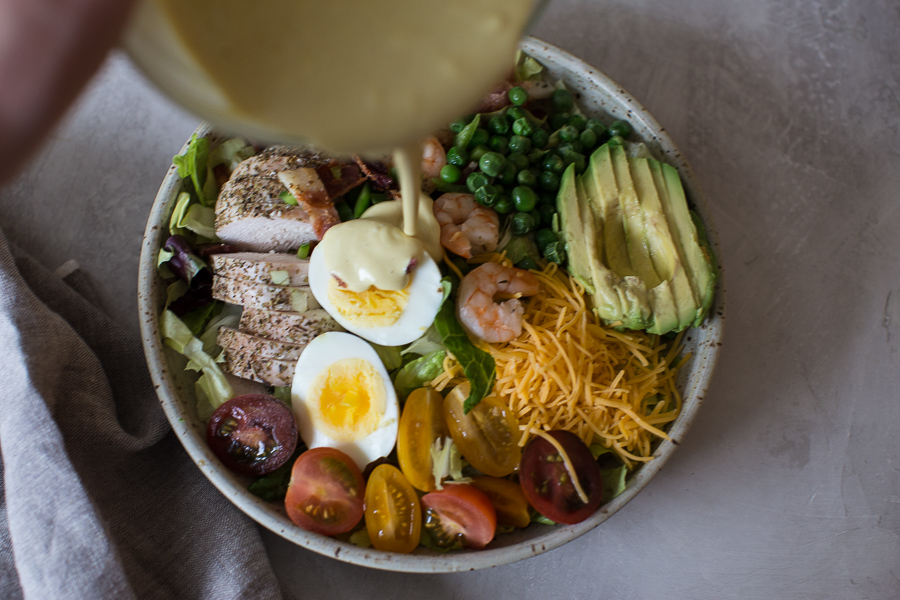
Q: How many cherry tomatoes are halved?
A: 8